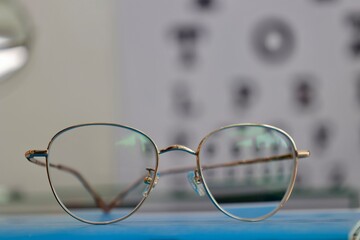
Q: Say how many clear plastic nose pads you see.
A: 2